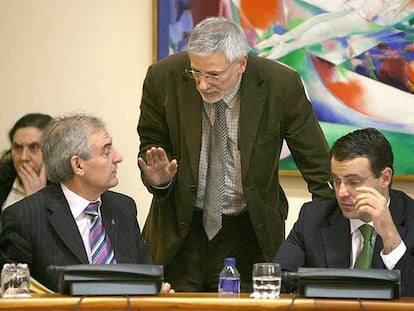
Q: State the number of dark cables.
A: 4